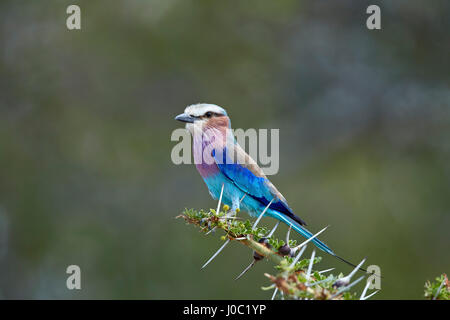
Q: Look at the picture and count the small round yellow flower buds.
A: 3